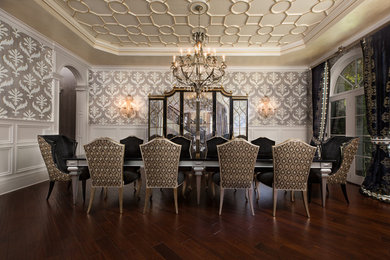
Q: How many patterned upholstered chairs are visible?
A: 6